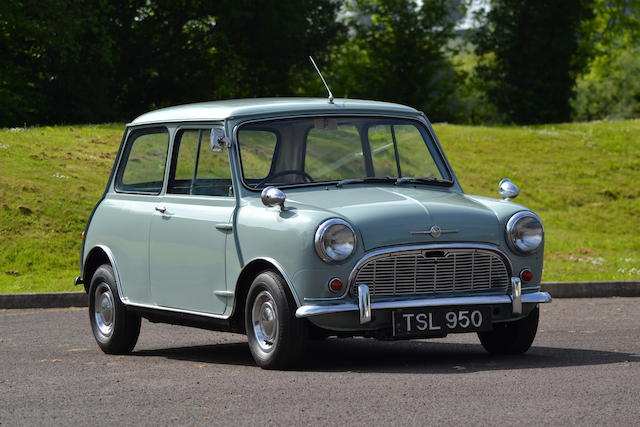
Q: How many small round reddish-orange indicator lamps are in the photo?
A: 2